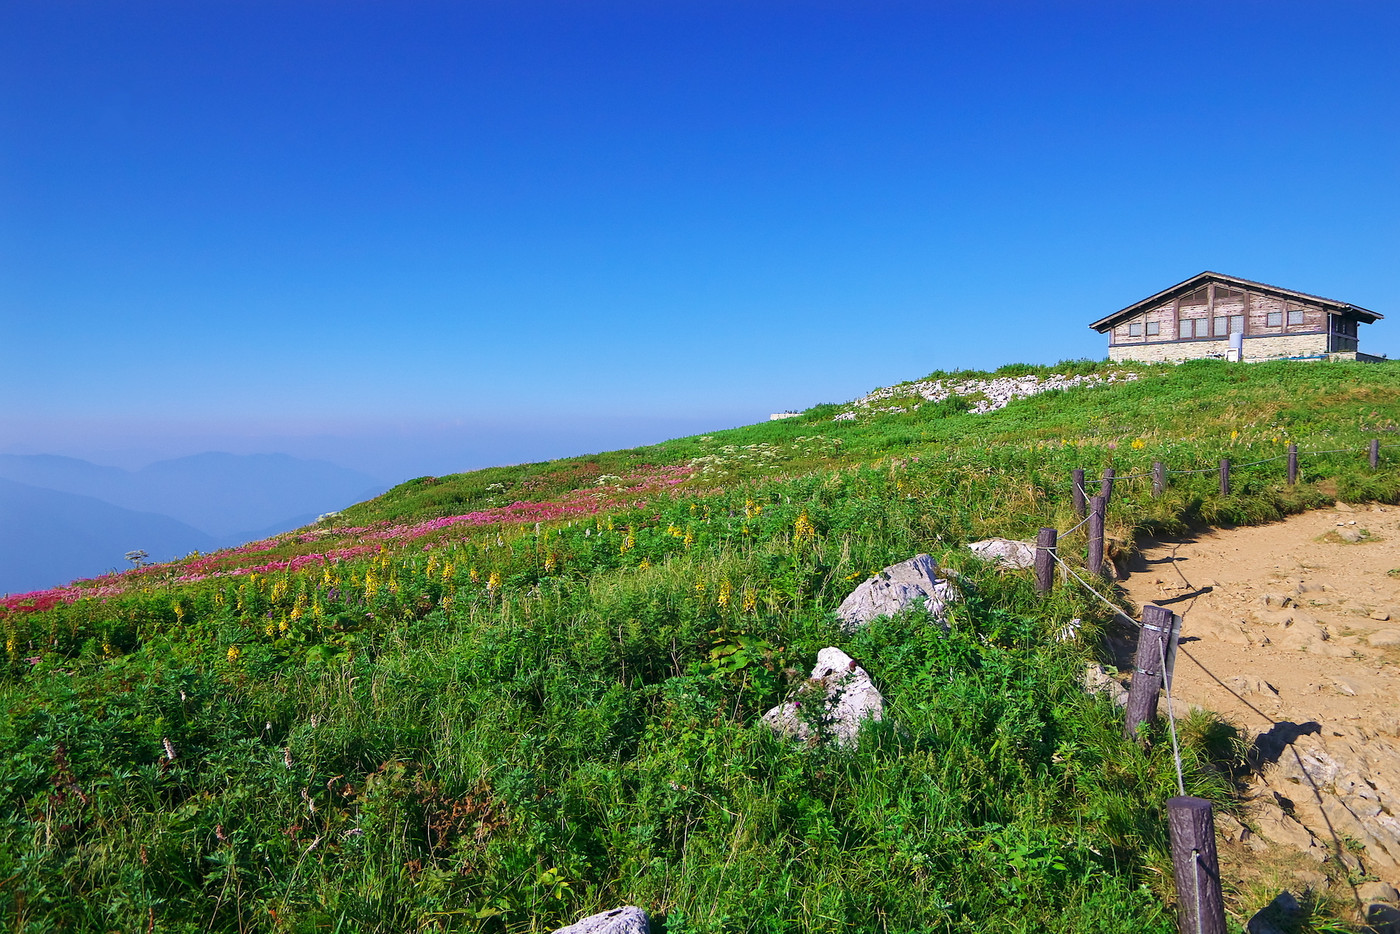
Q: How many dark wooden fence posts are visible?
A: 10